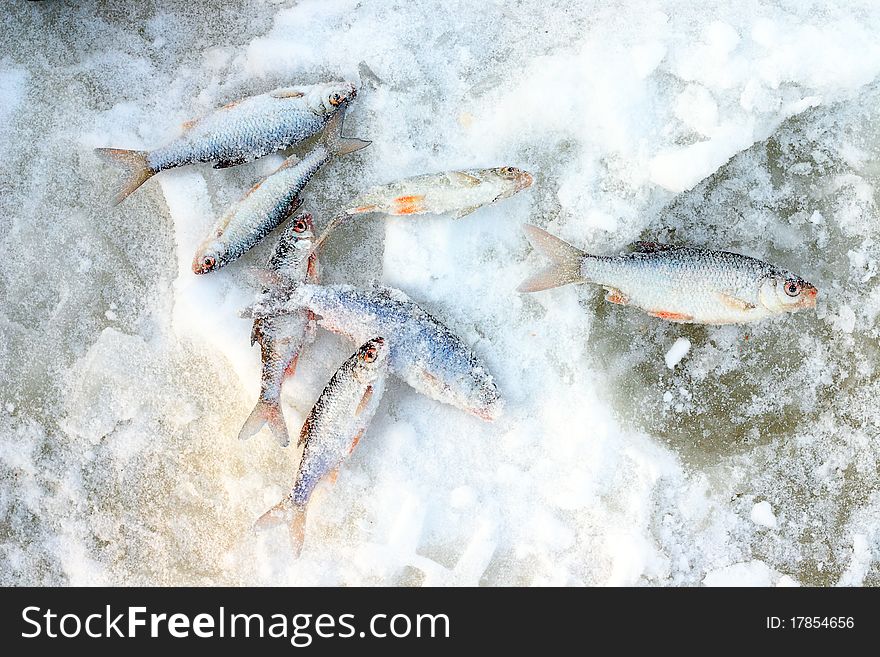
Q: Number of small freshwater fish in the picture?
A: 7